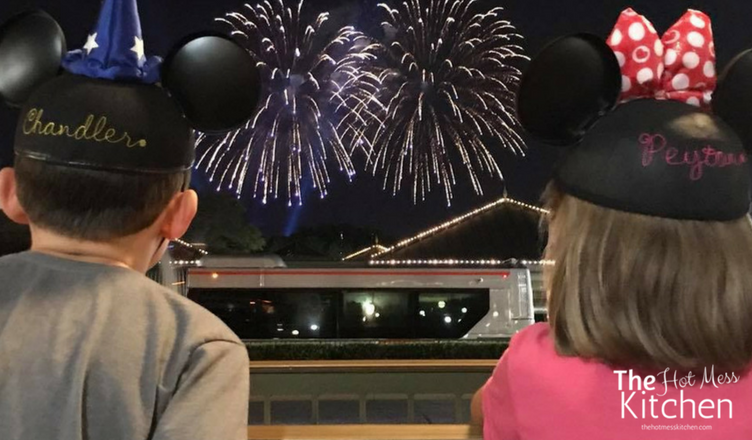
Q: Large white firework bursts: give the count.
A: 2